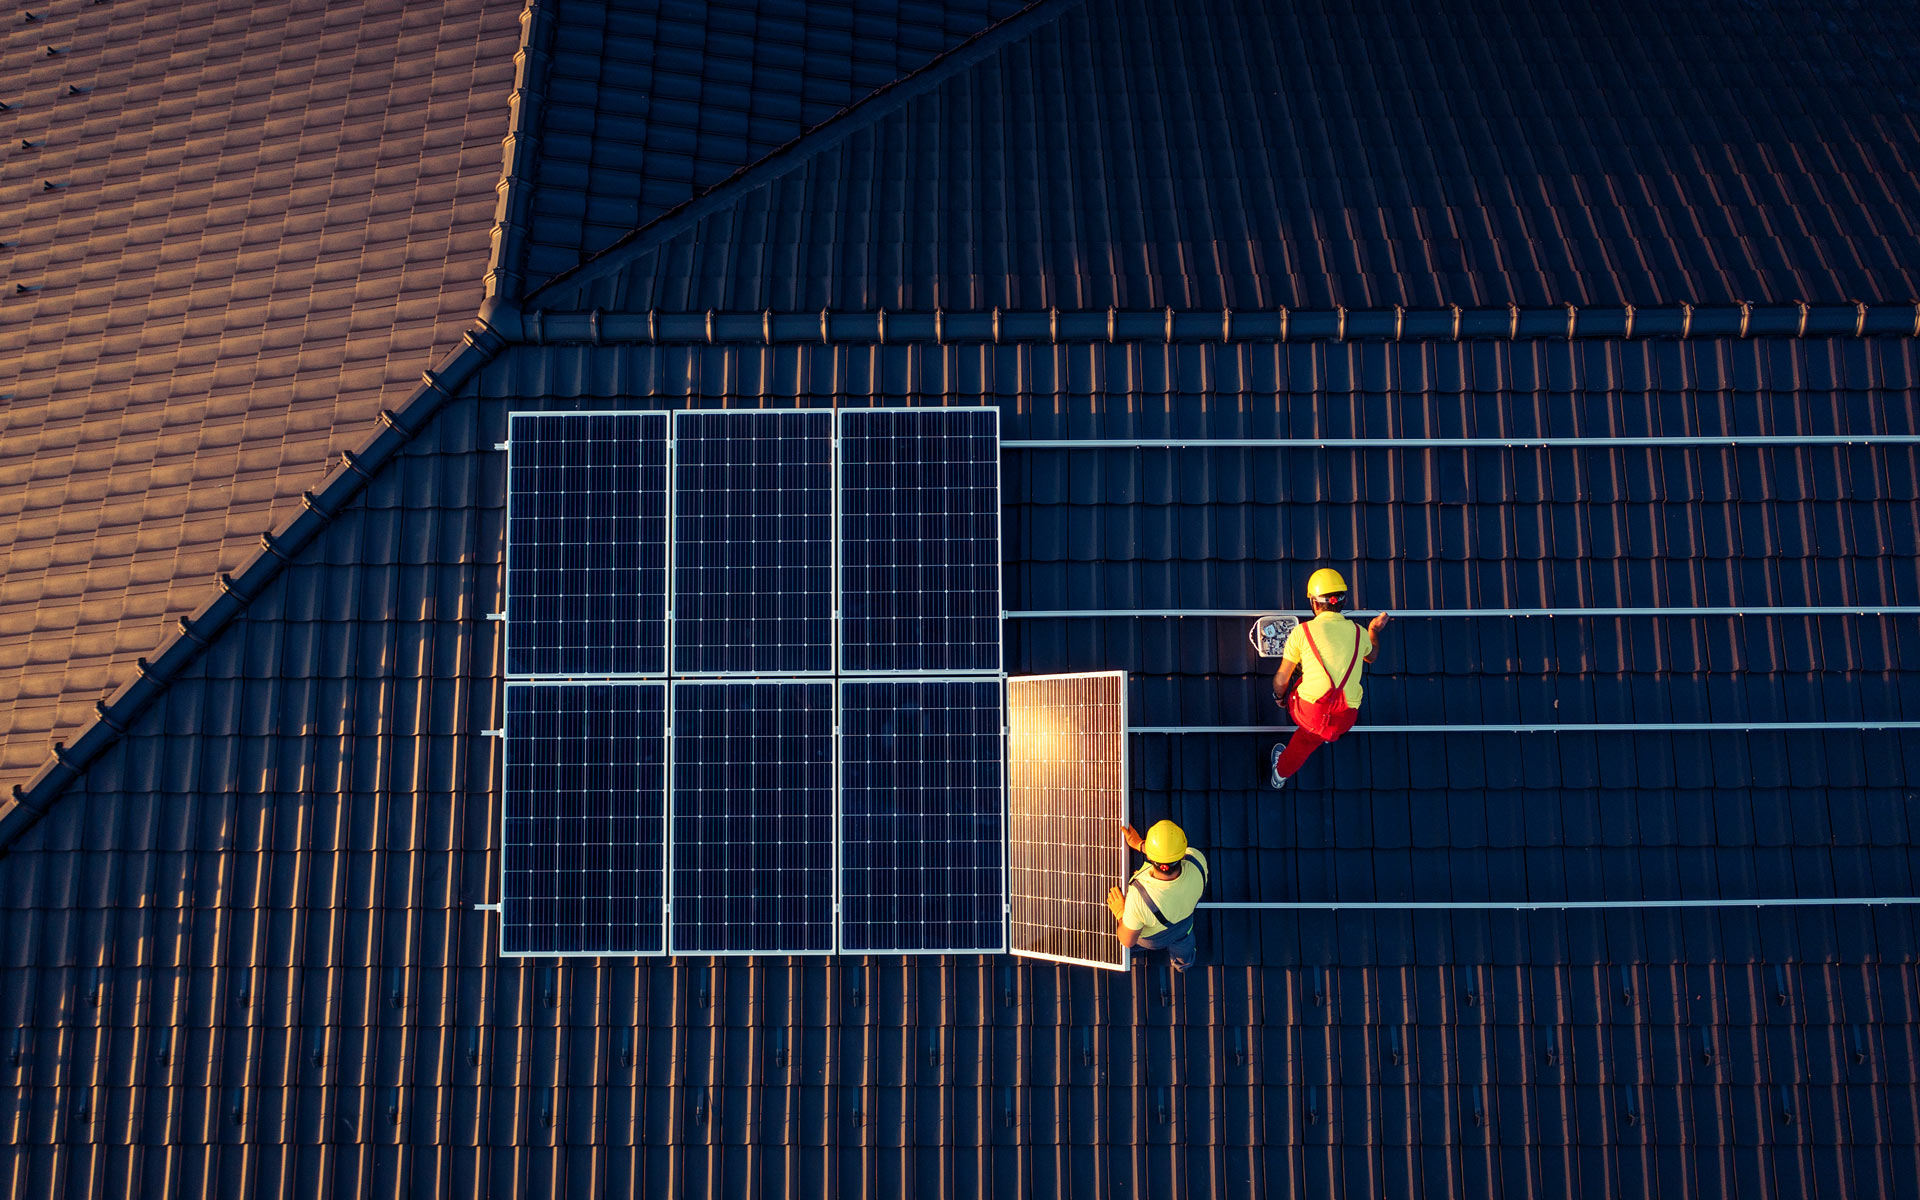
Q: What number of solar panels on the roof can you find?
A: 7